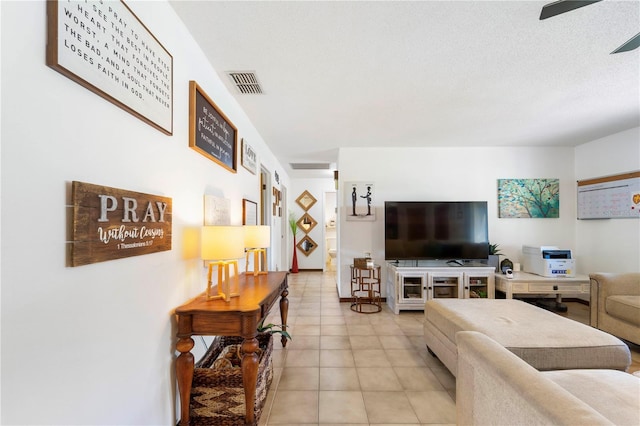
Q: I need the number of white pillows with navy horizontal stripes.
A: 0